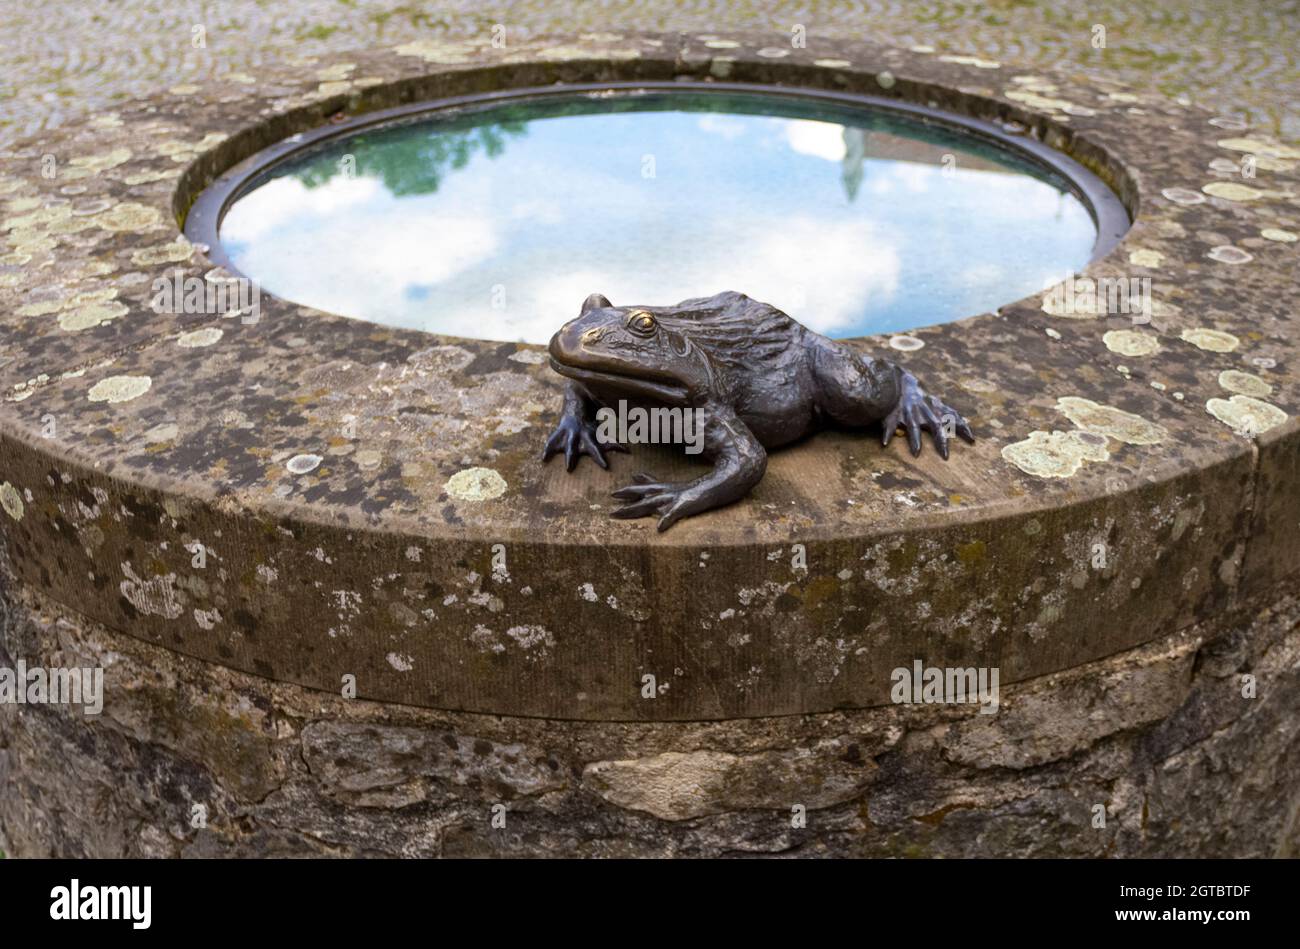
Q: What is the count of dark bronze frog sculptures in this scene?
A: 1